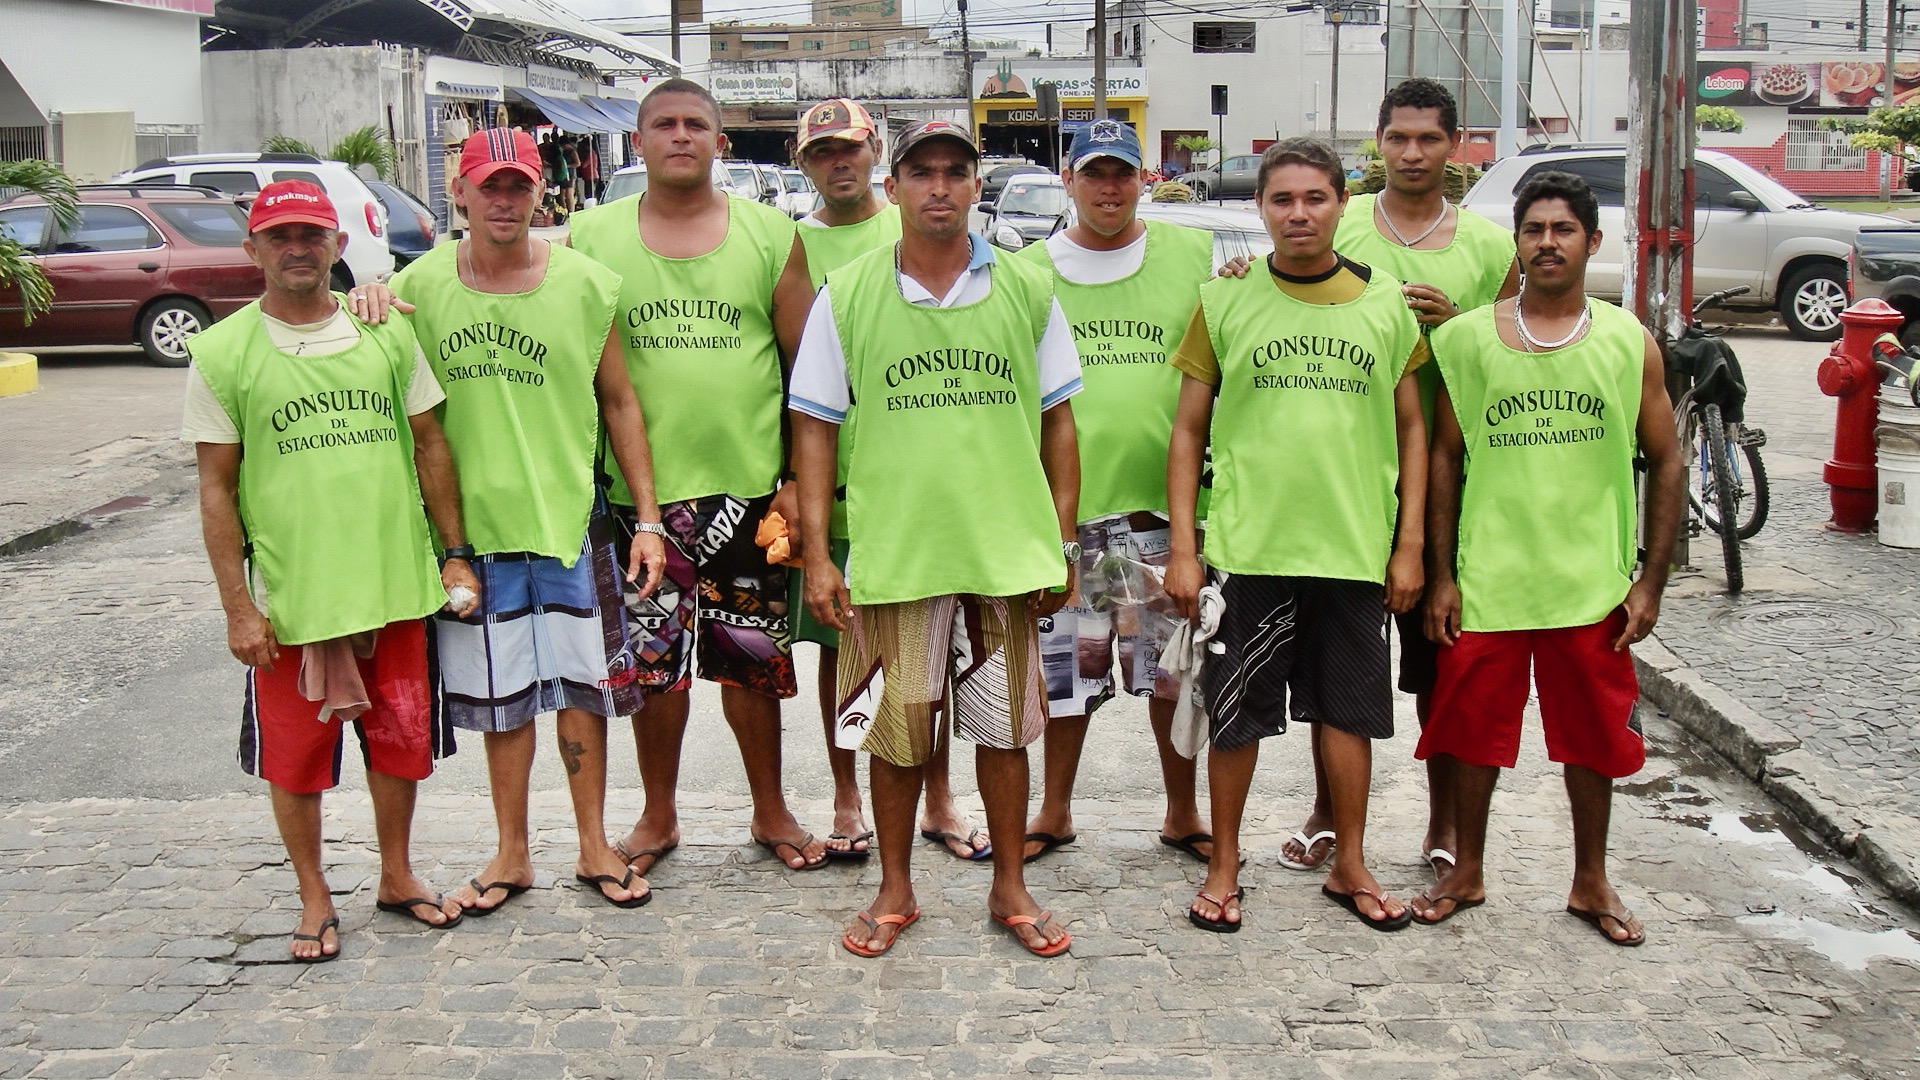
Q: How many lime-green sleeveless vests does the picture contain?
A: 9